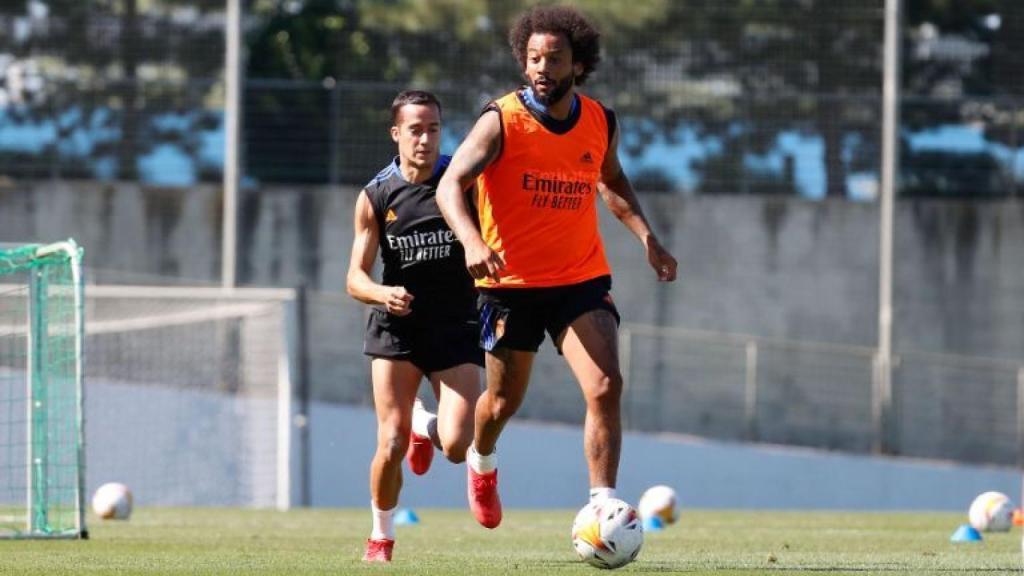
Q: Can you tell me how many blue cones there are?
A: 3